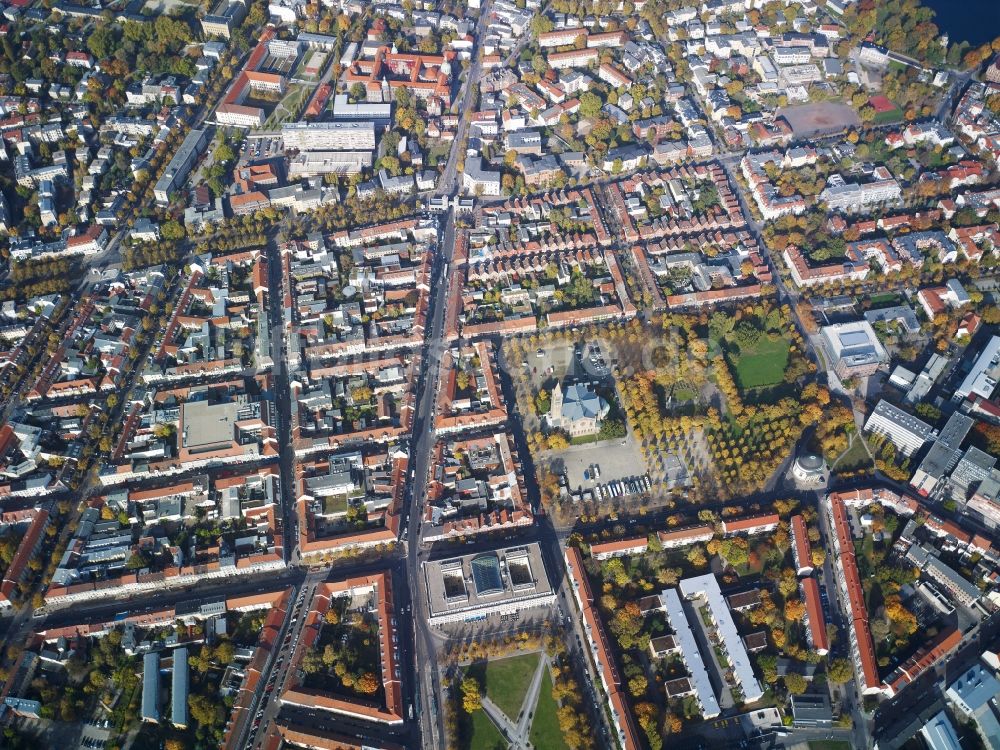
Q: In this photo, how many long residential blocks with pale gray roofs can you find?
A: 2